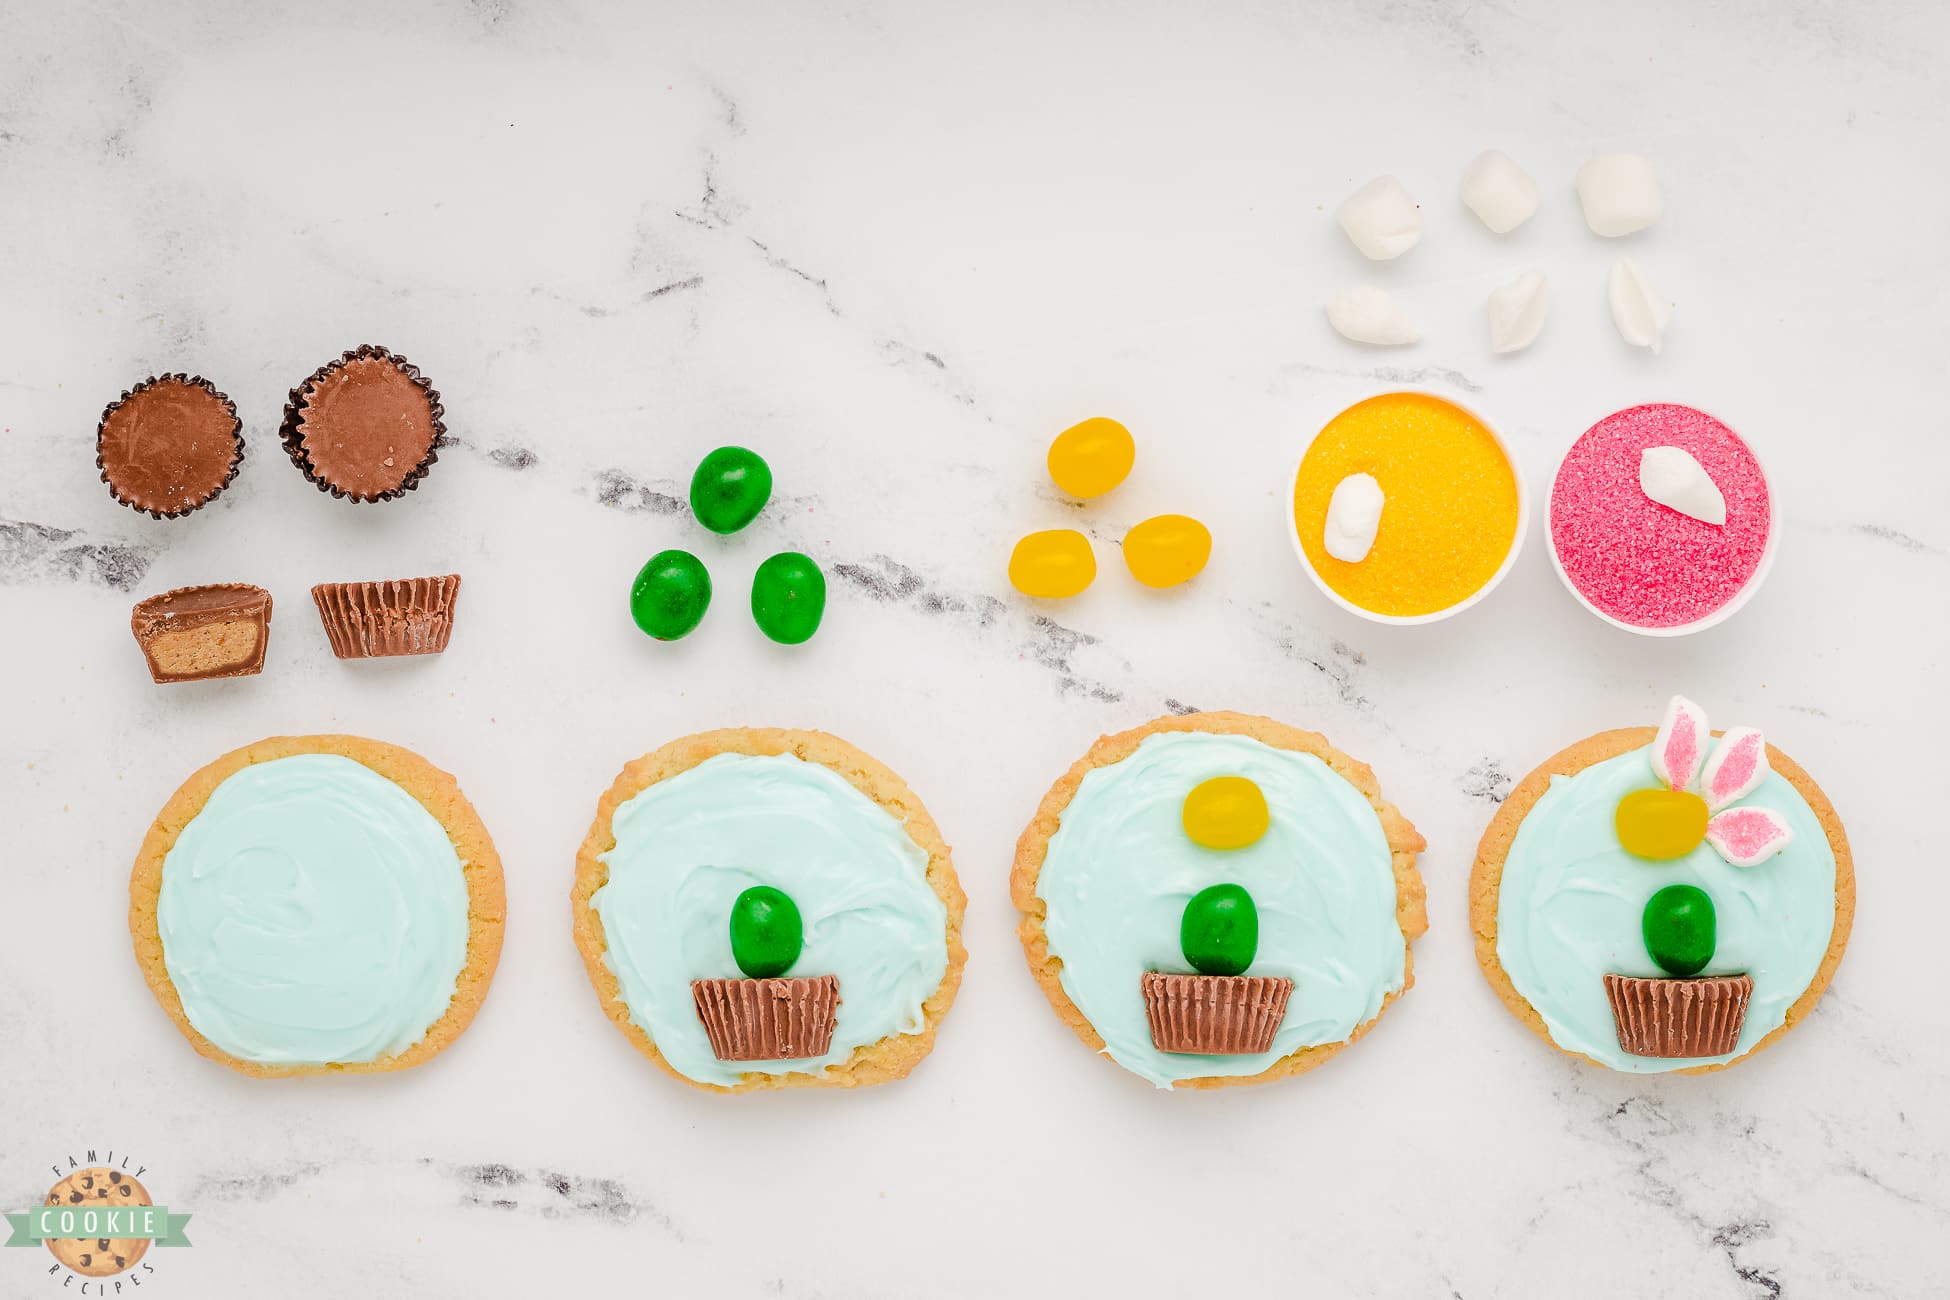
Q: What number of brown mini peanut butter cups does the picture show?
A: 7